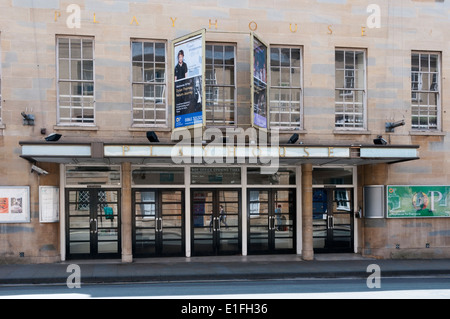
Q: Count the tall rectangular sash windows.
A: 6